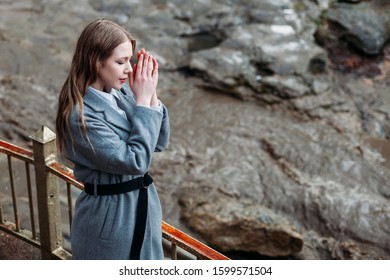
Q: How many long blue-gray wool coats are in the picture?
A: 1